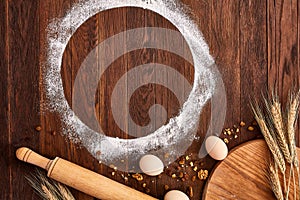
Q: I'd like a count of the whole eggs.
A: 2